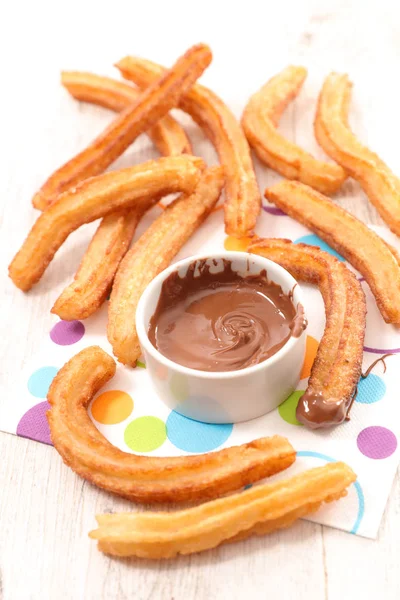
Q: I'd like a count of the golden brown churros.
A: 12